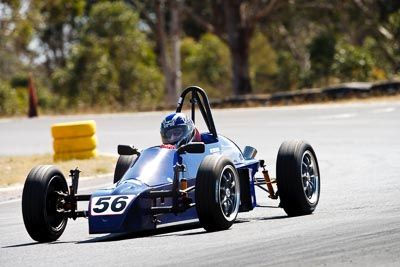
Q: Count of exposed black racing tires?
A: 4